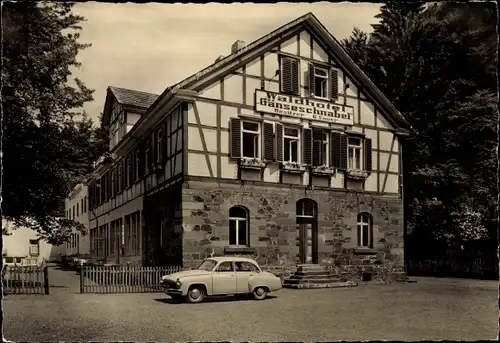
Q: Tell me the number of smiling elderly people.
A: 0